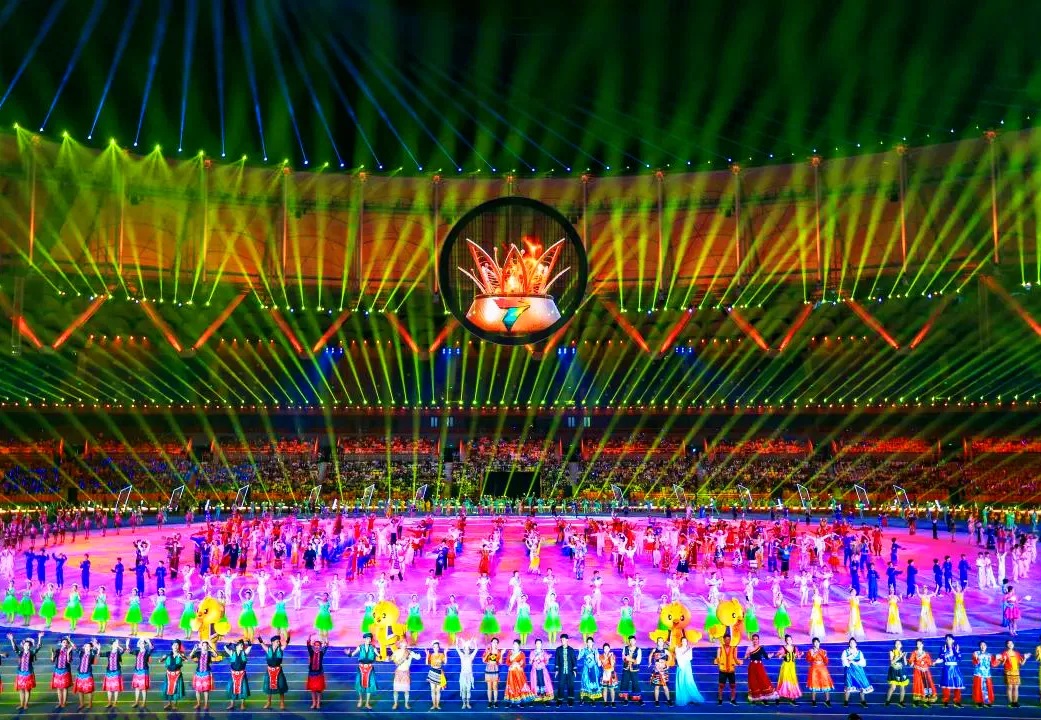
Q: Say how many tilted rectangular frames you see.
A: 12